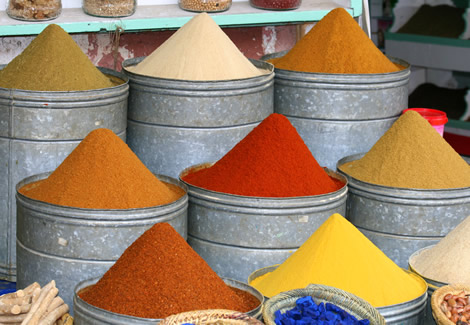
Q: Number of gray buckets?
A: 9